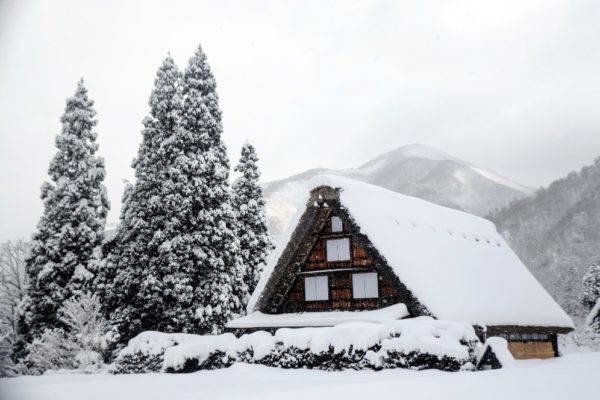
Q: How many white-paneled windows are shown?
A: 4